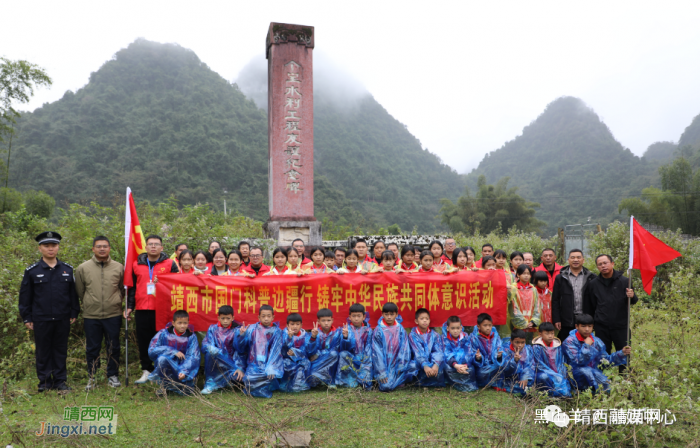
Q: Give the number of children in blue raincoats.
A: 13